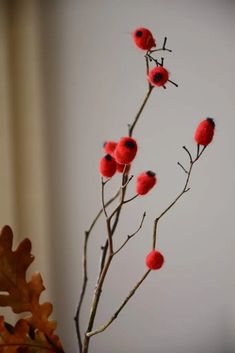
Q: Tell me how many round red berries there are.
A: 9